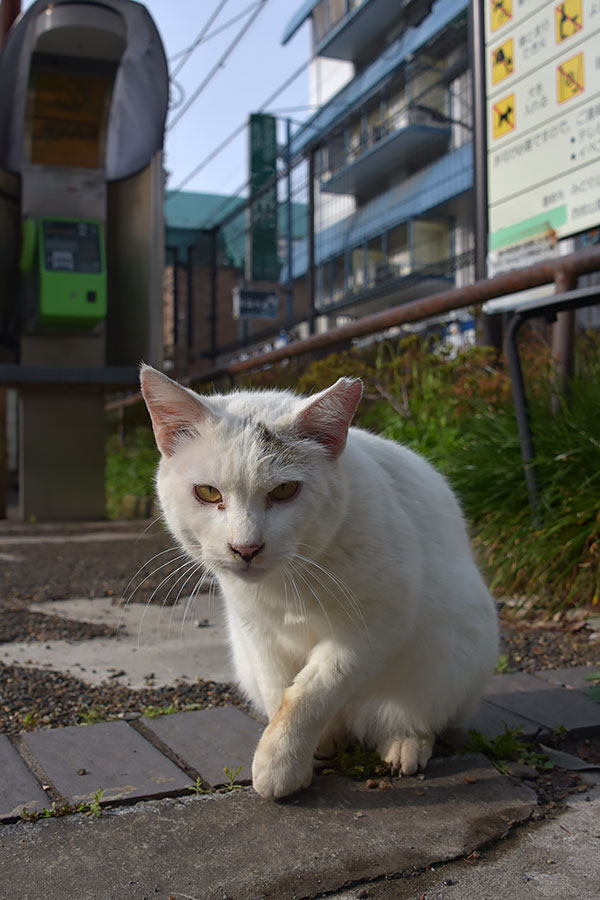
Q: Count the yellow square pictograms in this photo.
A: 5